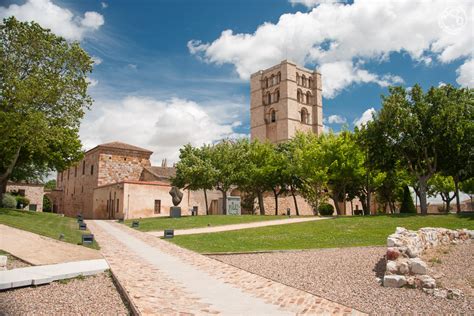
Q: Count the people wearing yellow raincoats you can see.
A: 0